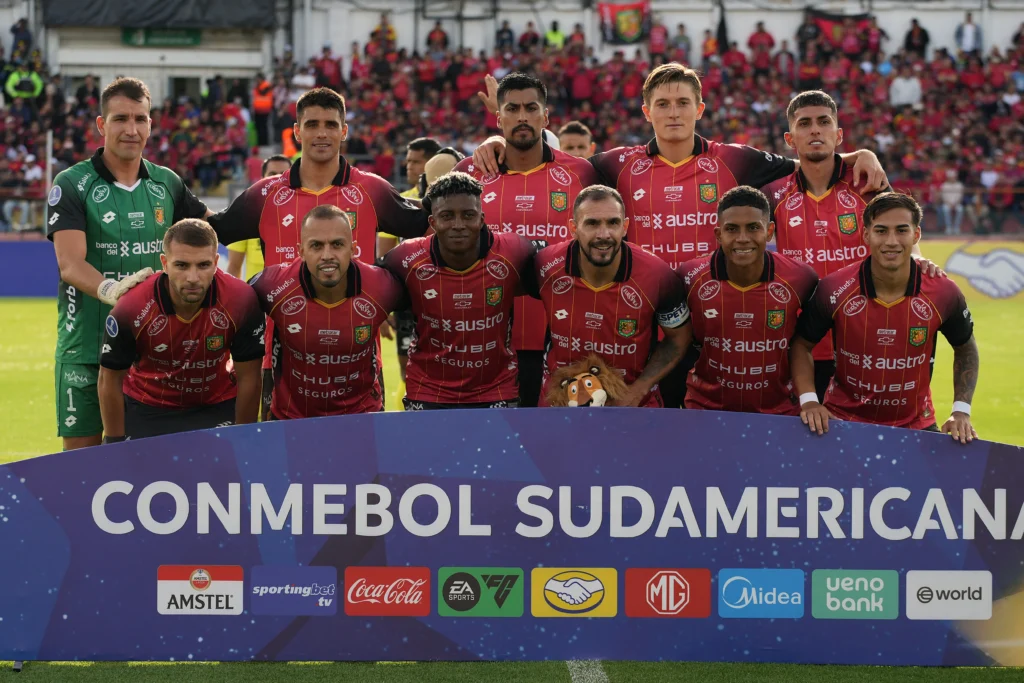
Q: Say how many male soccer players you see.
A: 11